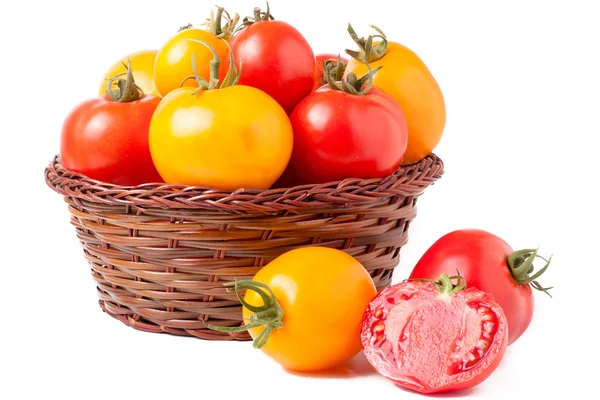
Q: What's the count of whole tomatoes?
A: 10